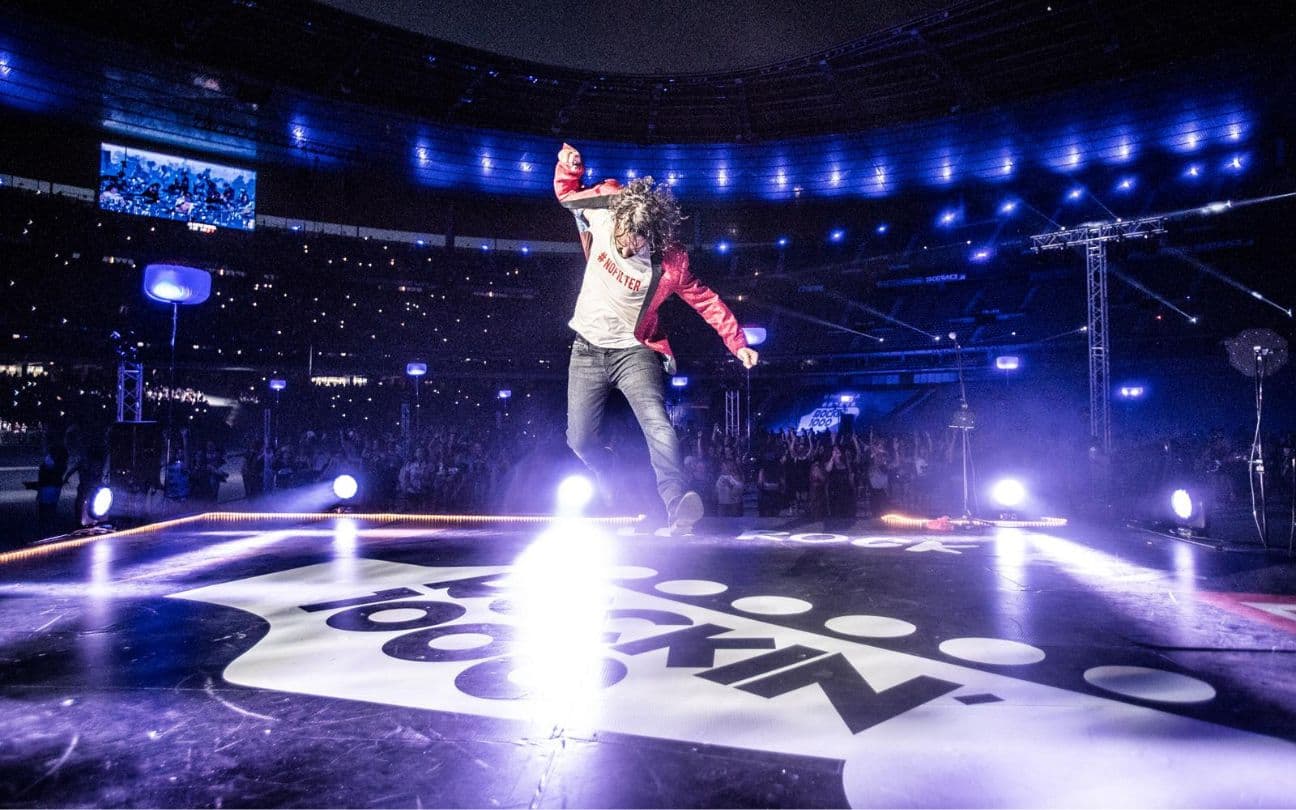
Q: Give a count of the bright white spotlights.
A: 5